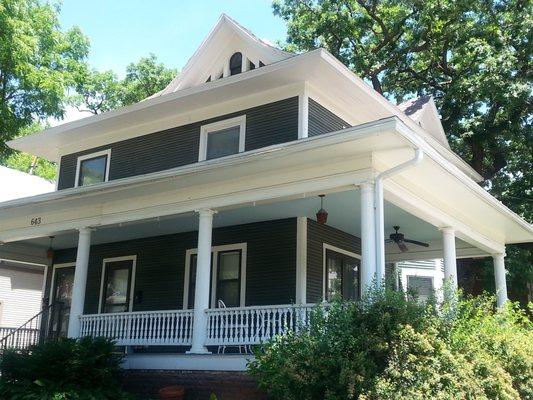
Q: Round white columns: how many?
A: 5